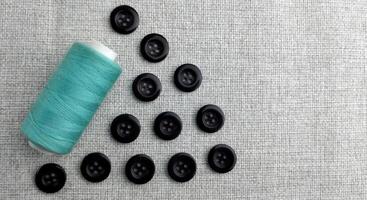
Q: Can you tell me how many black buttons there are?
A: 12